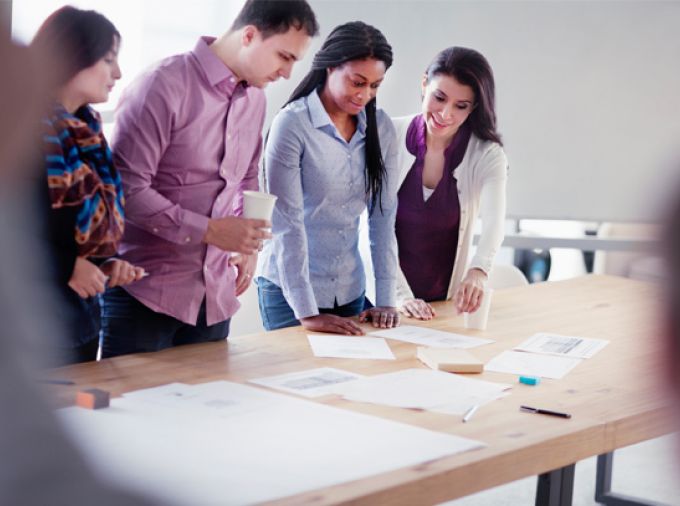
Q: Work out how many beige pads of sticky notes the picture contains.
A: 1